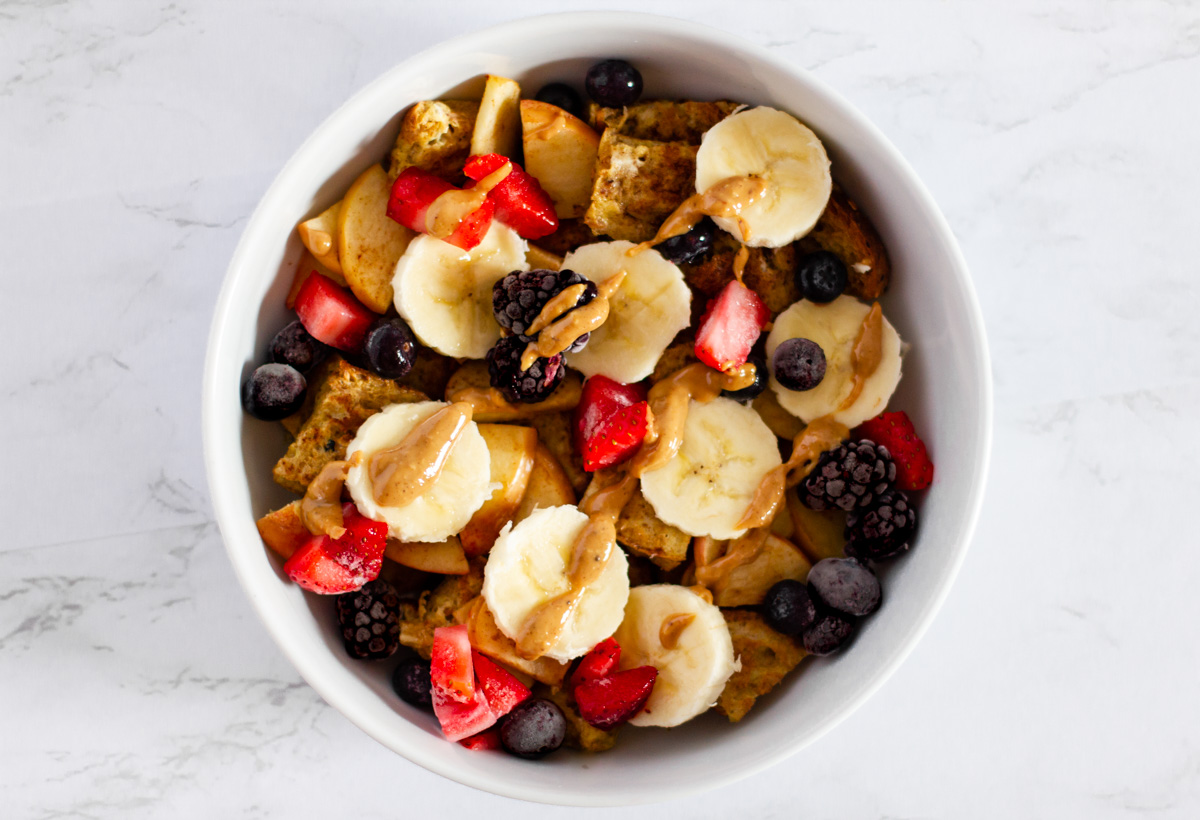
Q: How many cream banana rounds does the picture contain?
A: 8